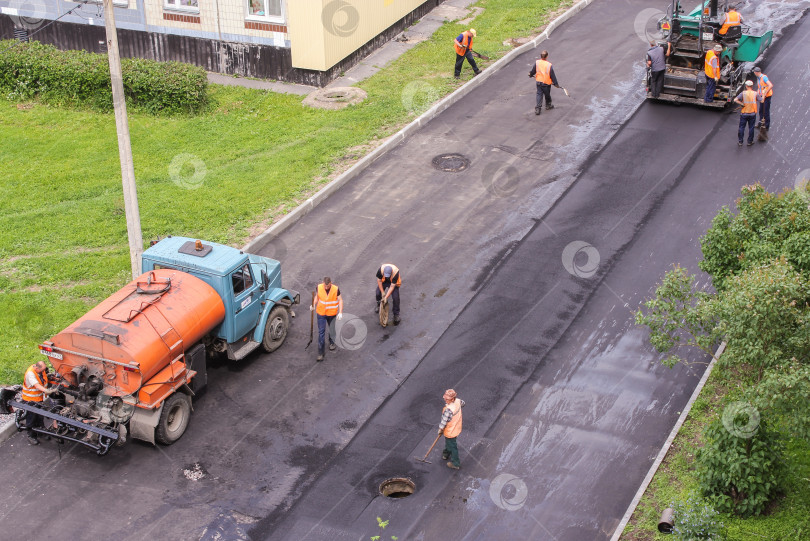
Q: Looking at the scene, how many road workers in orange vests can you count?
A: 10